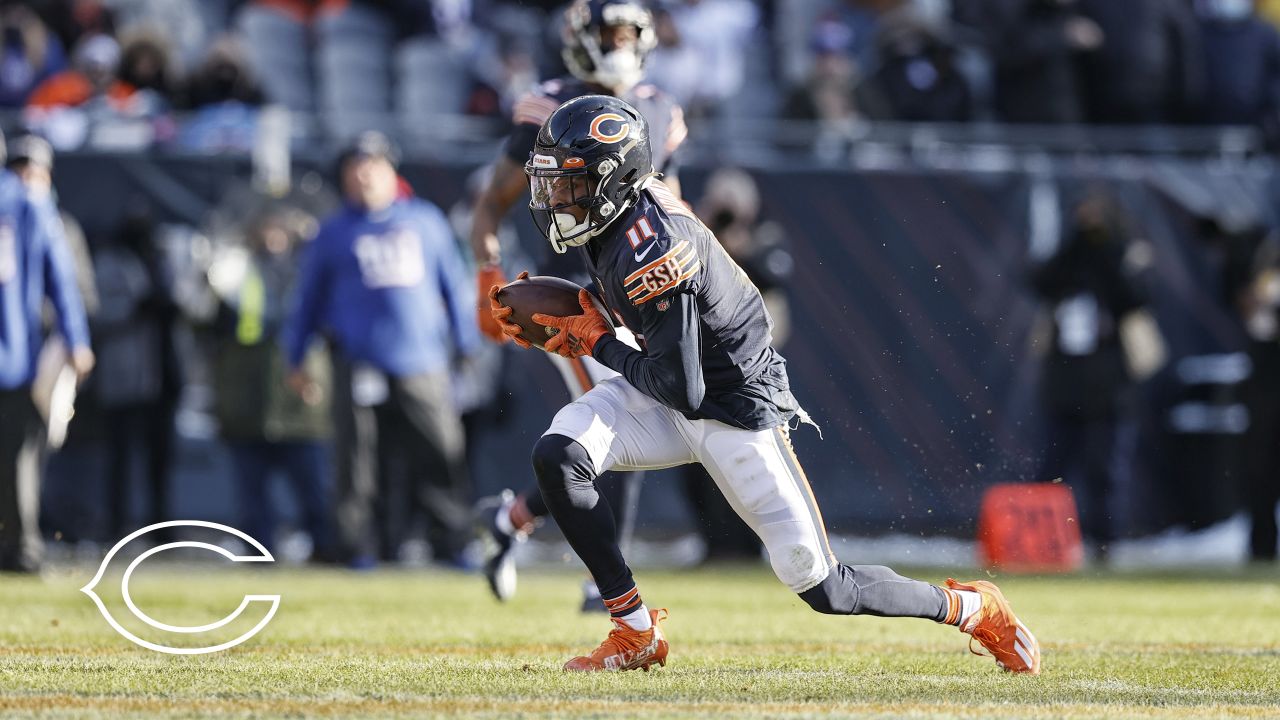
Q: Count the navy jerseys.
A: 2